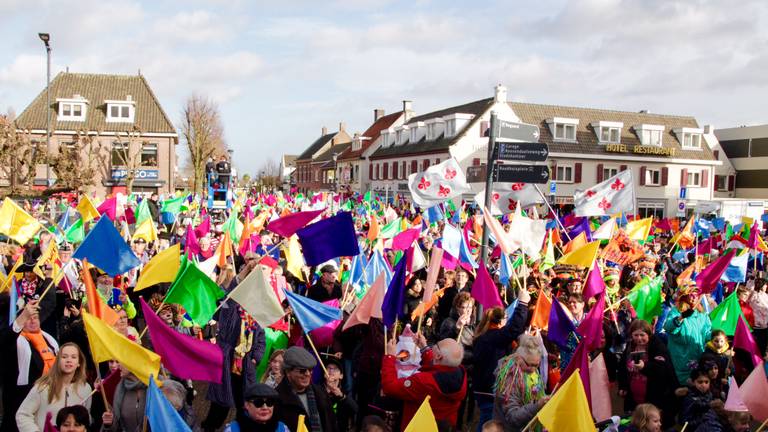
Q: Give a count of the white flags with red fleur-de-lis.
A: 3